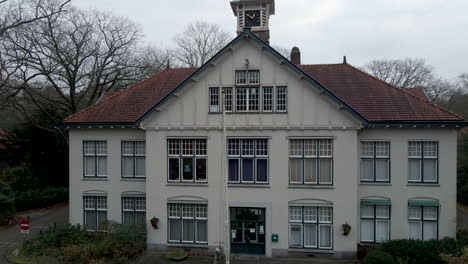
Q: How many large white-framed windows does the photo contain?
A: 13